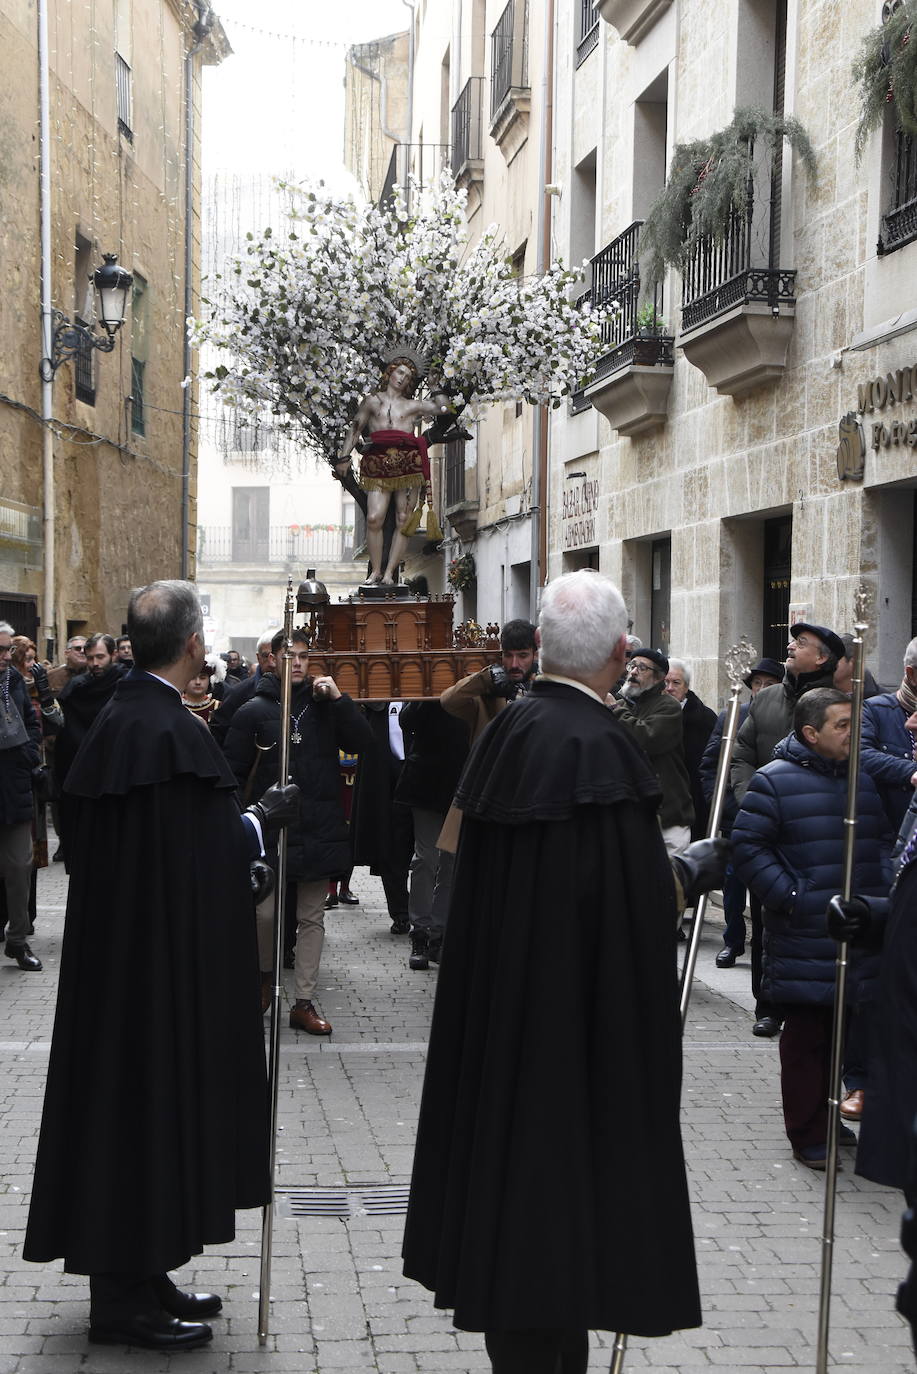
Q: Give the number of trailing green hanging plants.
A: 2